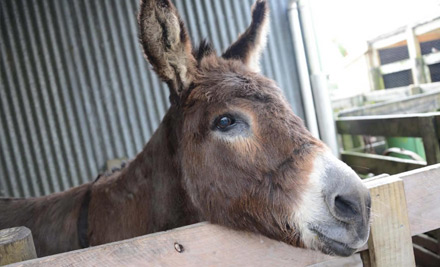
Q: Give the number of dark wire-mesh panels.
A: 4